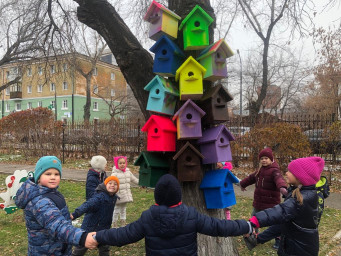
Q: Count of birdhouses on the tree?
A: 13